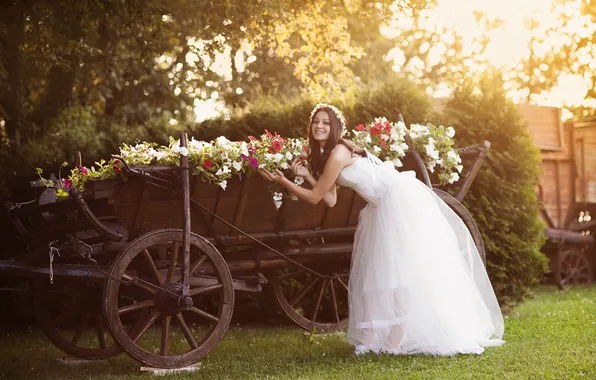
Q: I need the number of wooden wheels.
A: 5